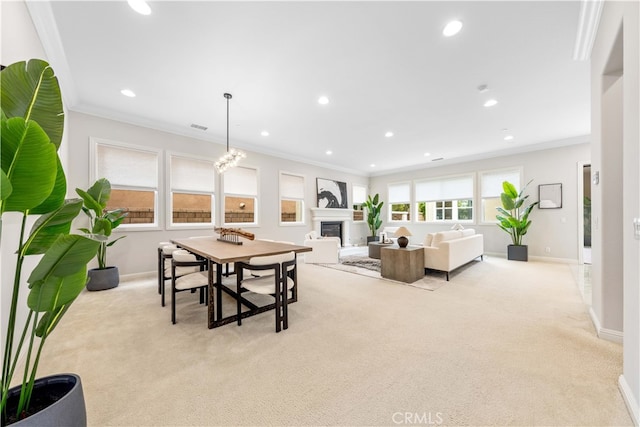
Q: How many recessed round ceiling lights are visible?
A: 11